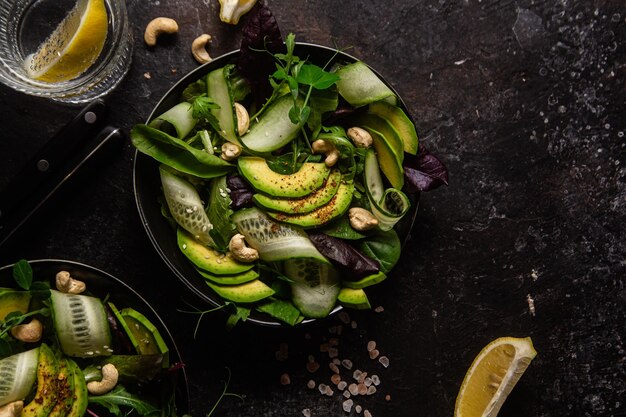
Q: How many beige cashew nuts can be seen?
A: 12